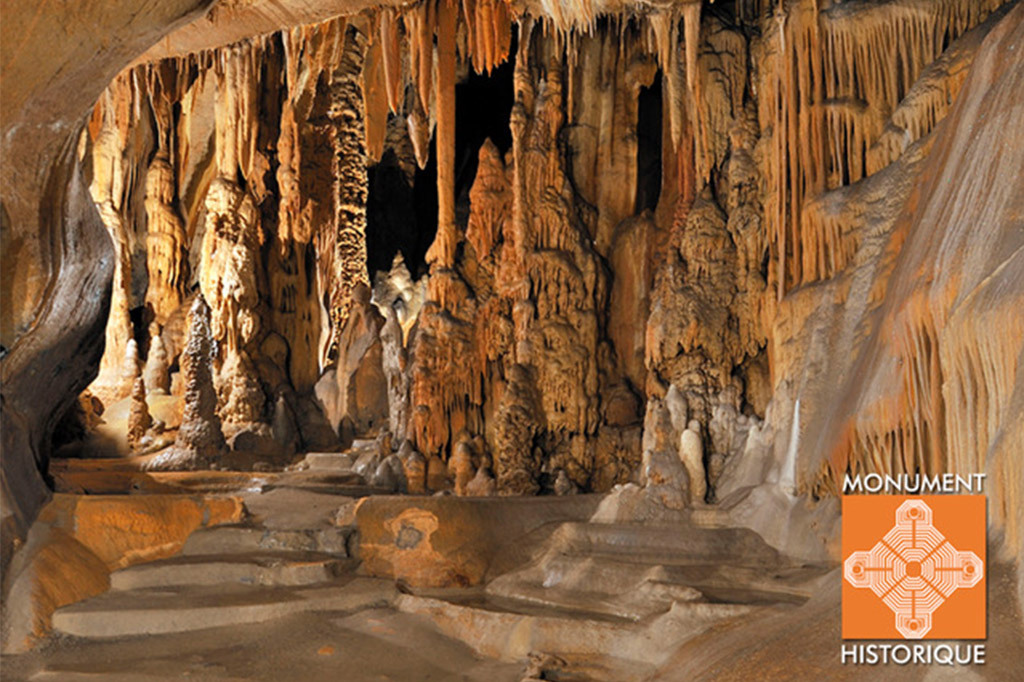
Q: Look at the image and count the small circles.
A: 4